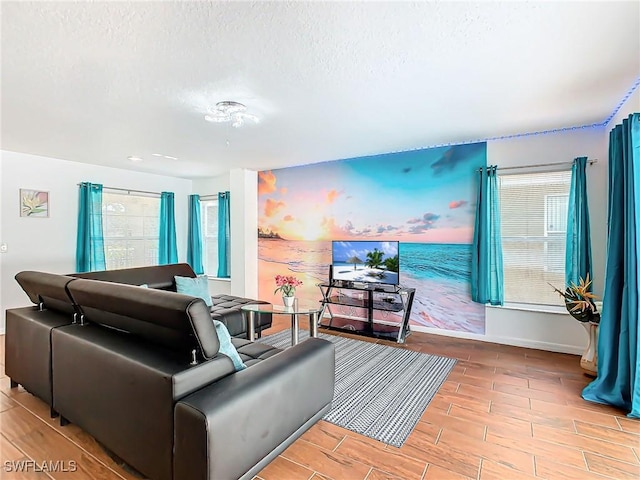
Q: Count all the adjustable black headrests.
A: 3